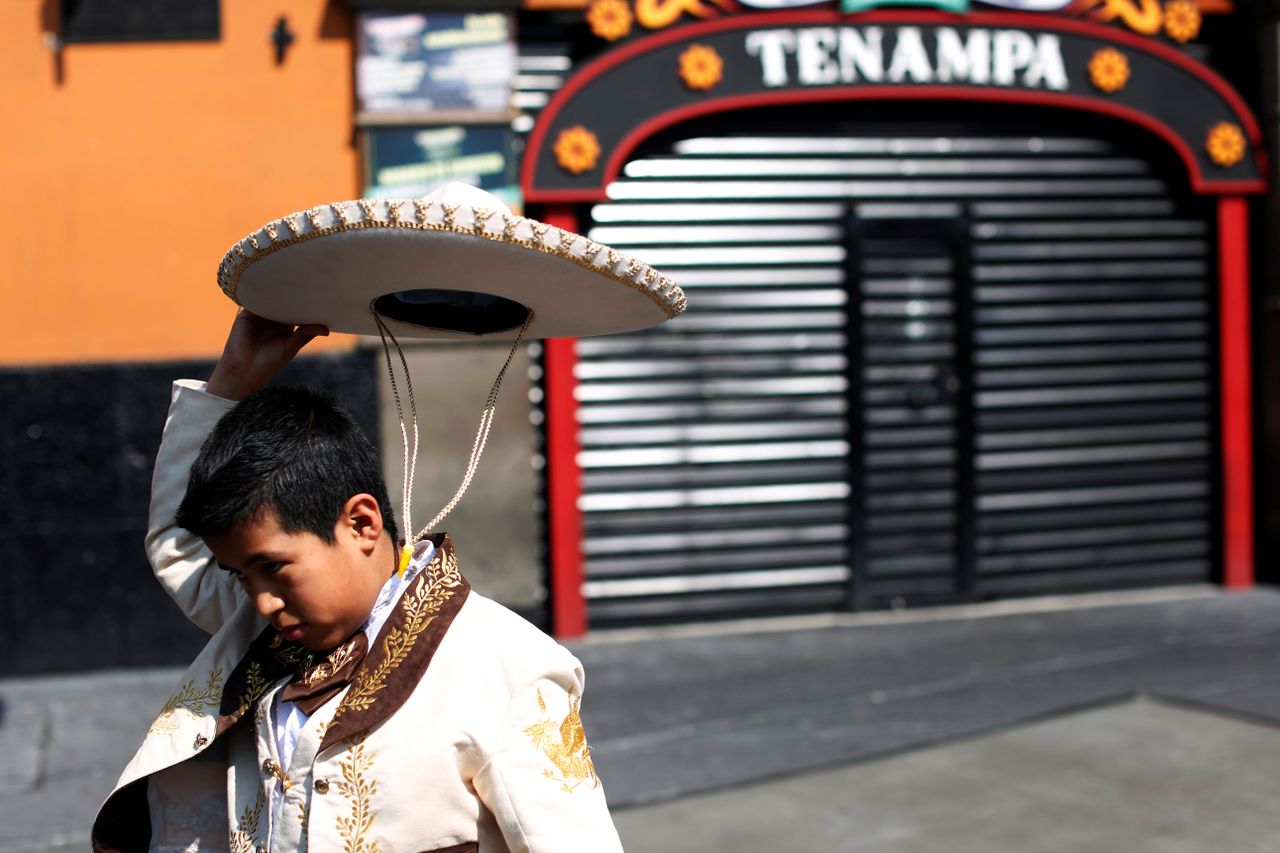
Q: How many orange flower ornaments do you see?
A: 6